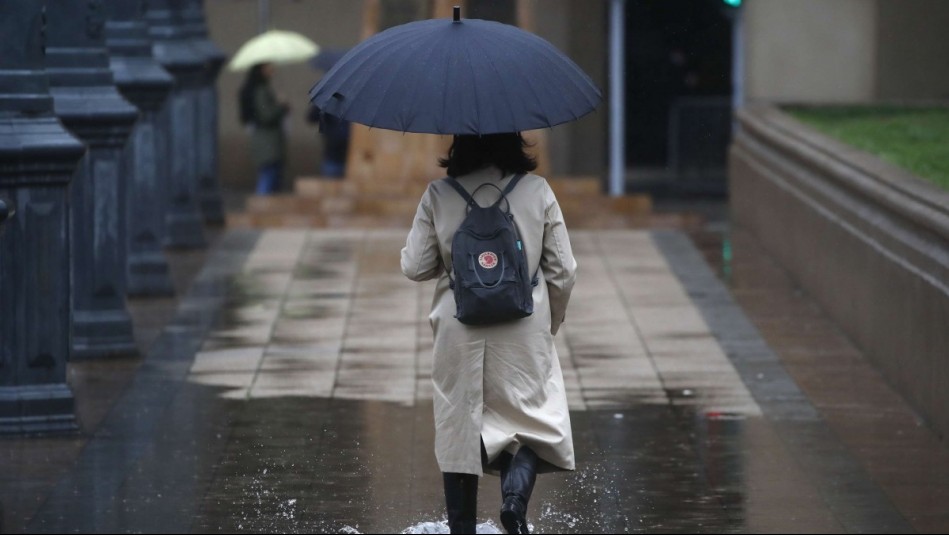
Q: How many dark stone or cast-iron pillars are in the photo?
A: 5